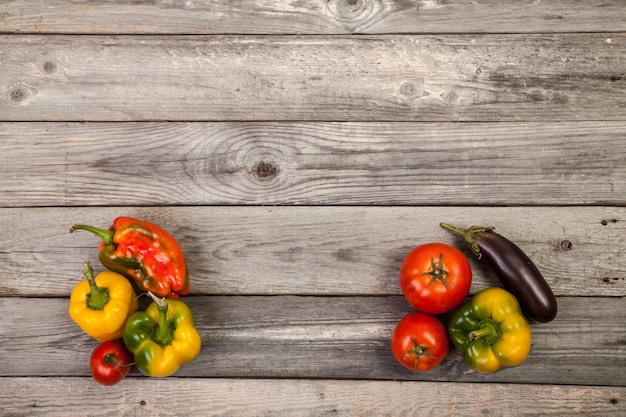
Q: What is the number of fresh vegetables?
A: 8